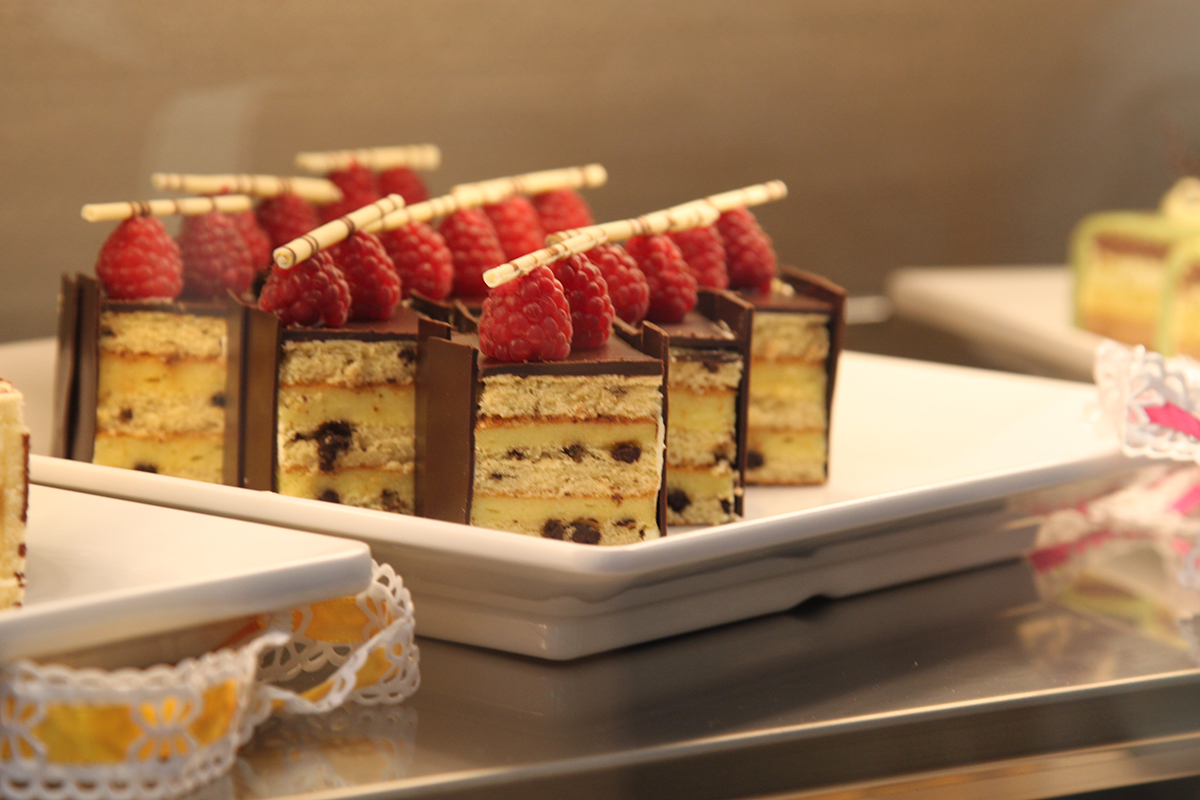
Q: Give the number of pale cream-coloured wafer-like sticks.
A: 9